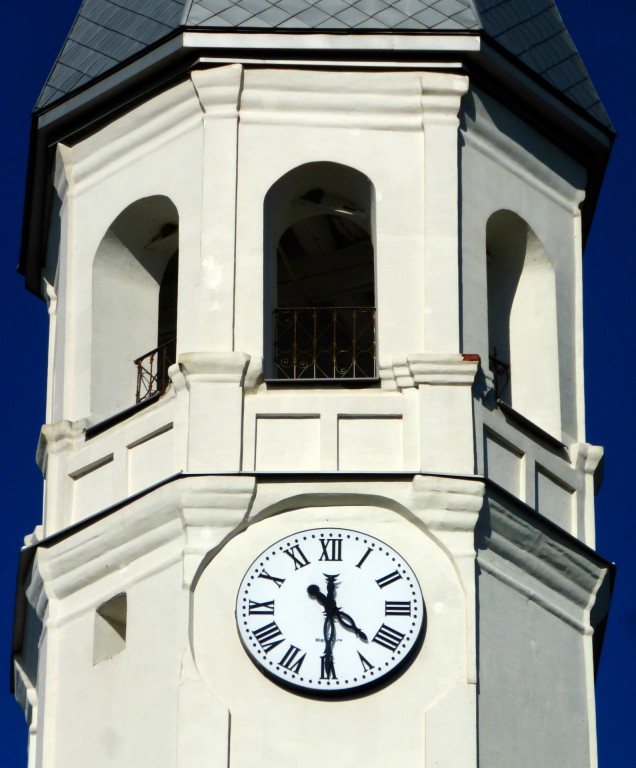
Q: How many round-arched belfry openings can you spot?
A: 3